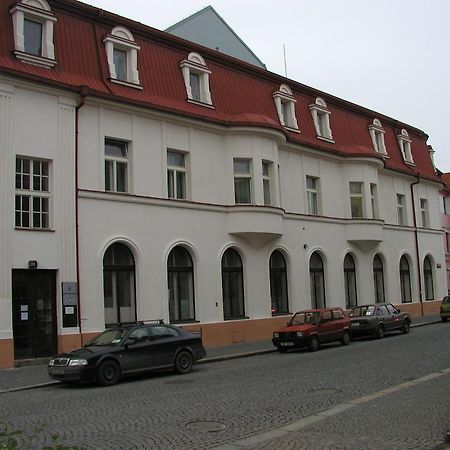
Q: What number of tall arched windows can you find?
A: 9